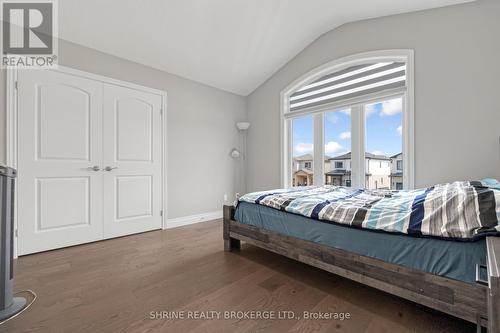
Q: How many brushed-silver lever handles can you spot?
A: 2